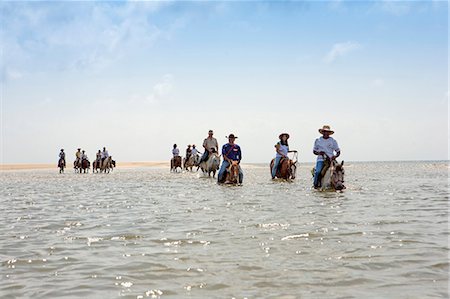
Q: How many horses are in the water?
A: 12